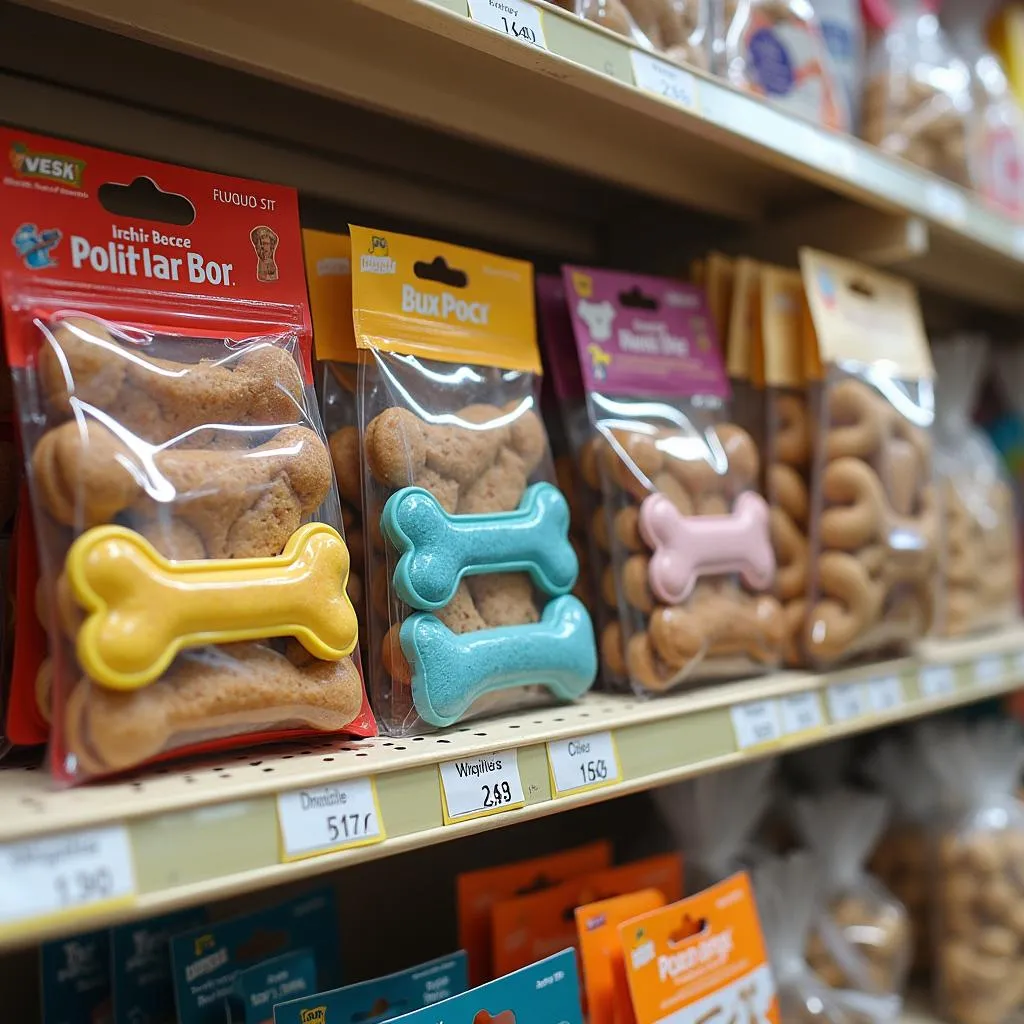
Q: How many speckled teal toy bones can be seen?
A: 2